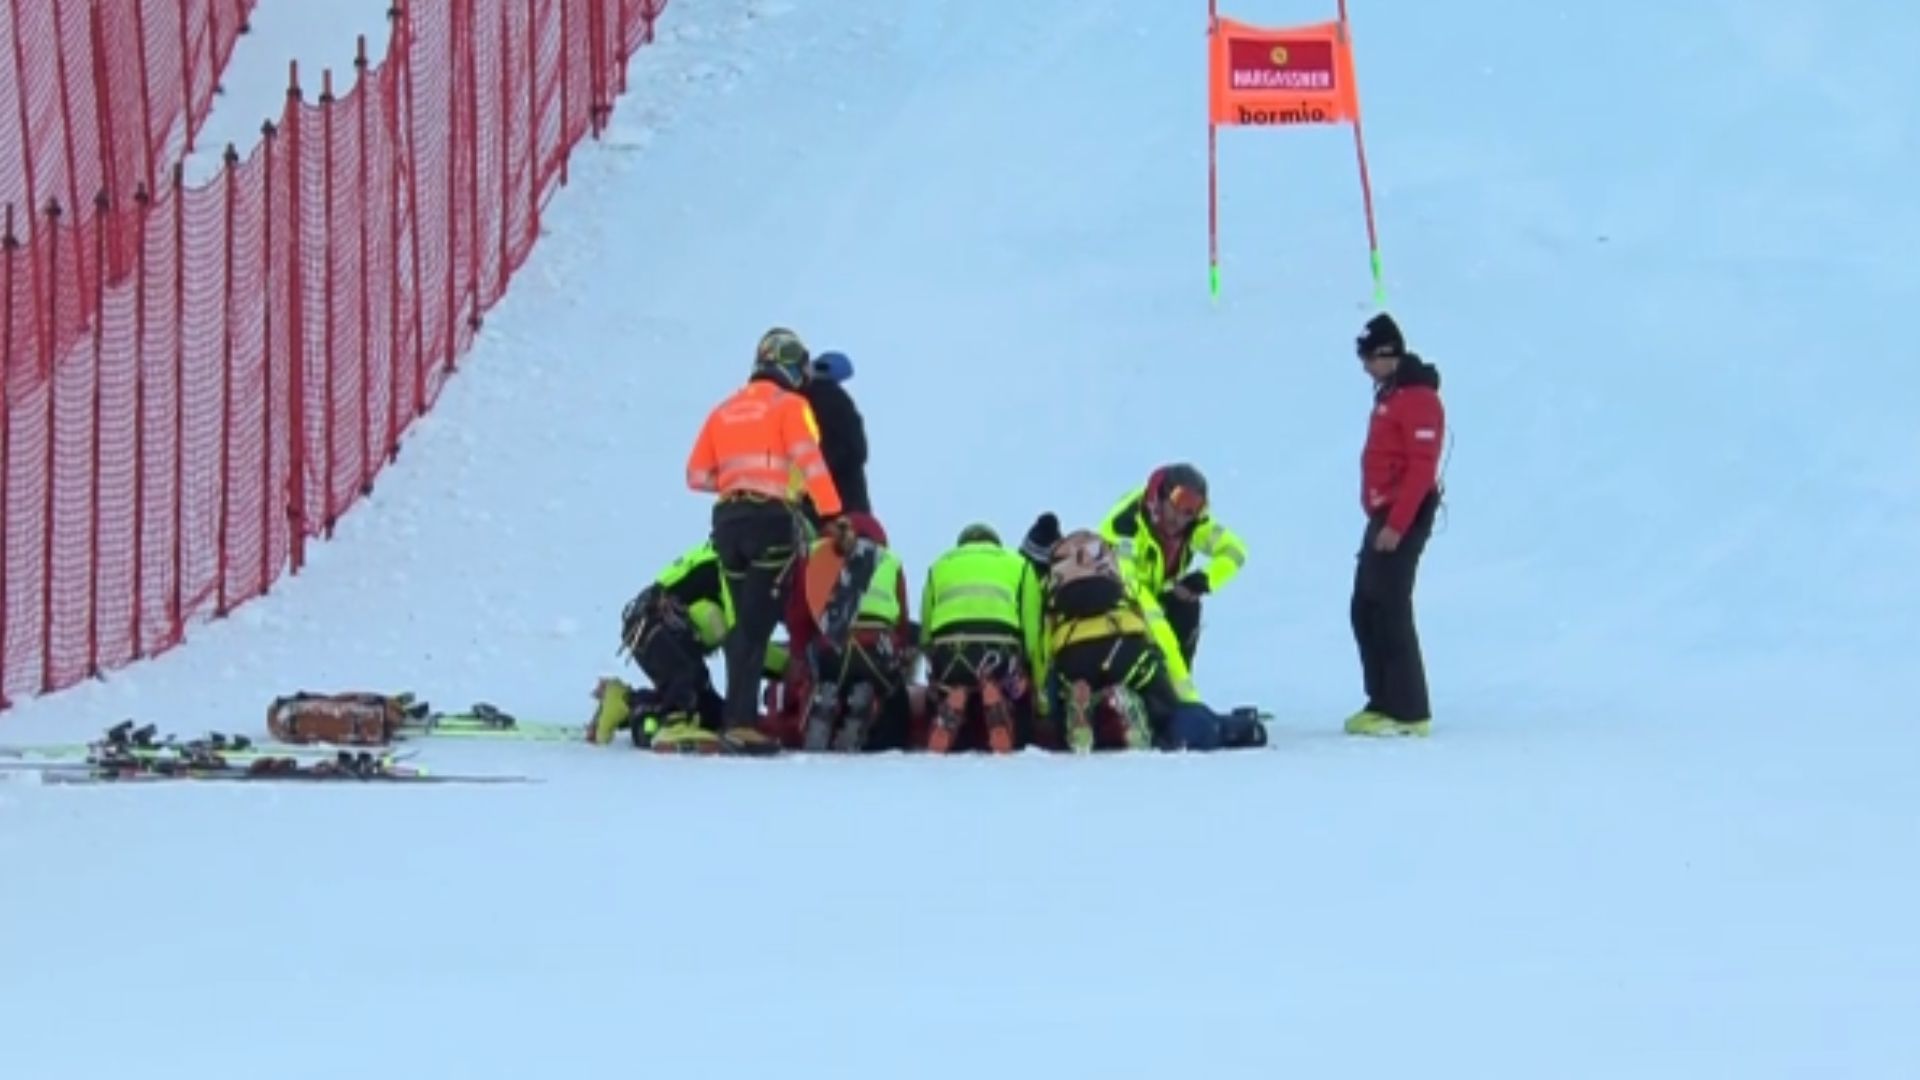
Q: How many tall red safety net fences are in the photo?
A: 2